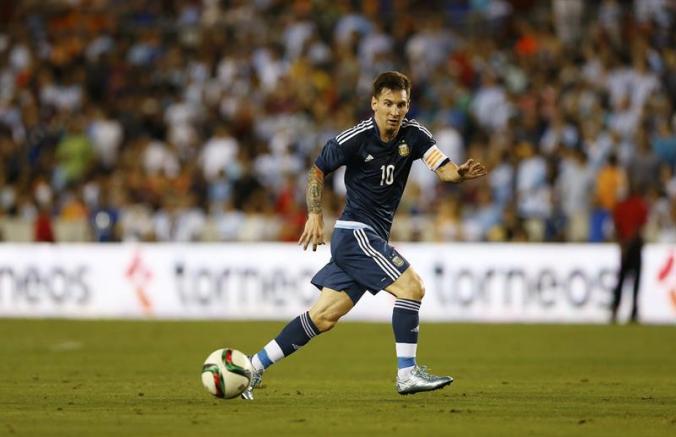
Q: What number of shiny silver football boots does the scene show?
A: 2